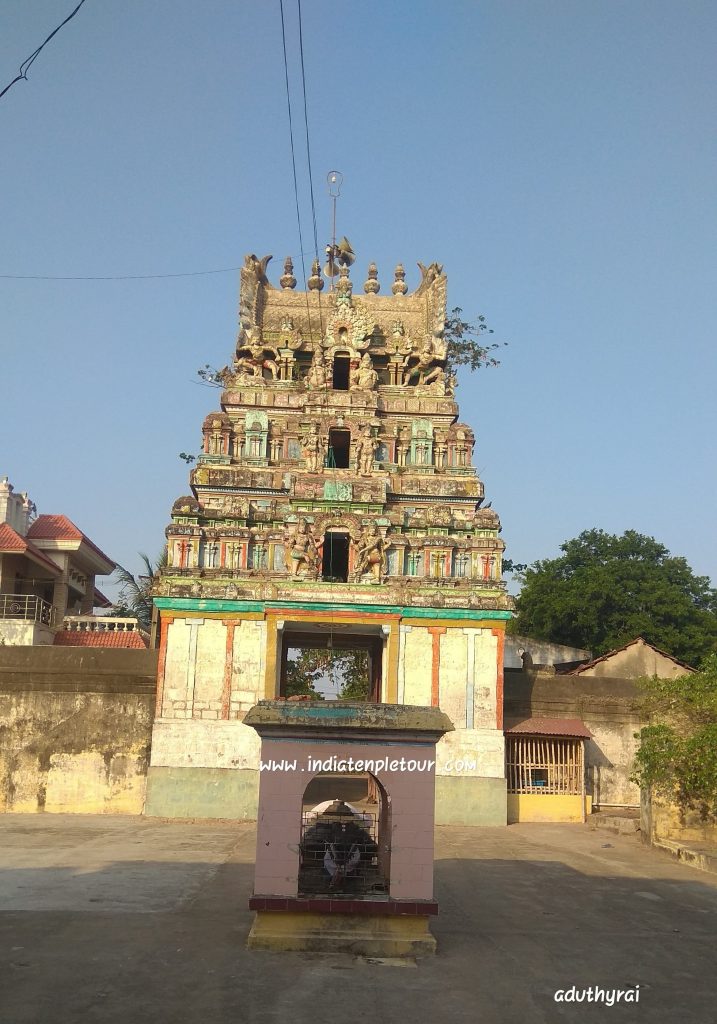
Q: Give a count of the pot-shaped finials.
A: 5